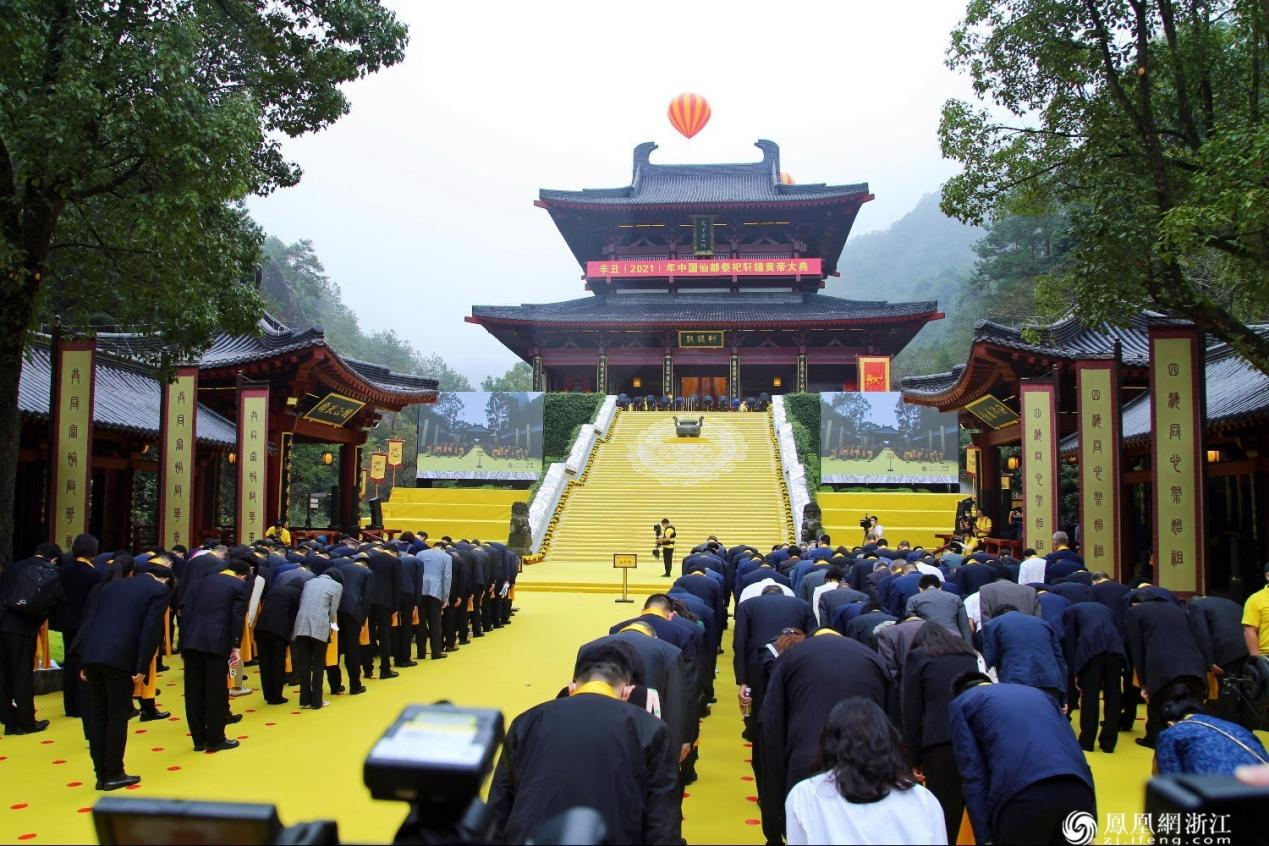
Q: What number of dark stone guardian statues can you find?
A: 2